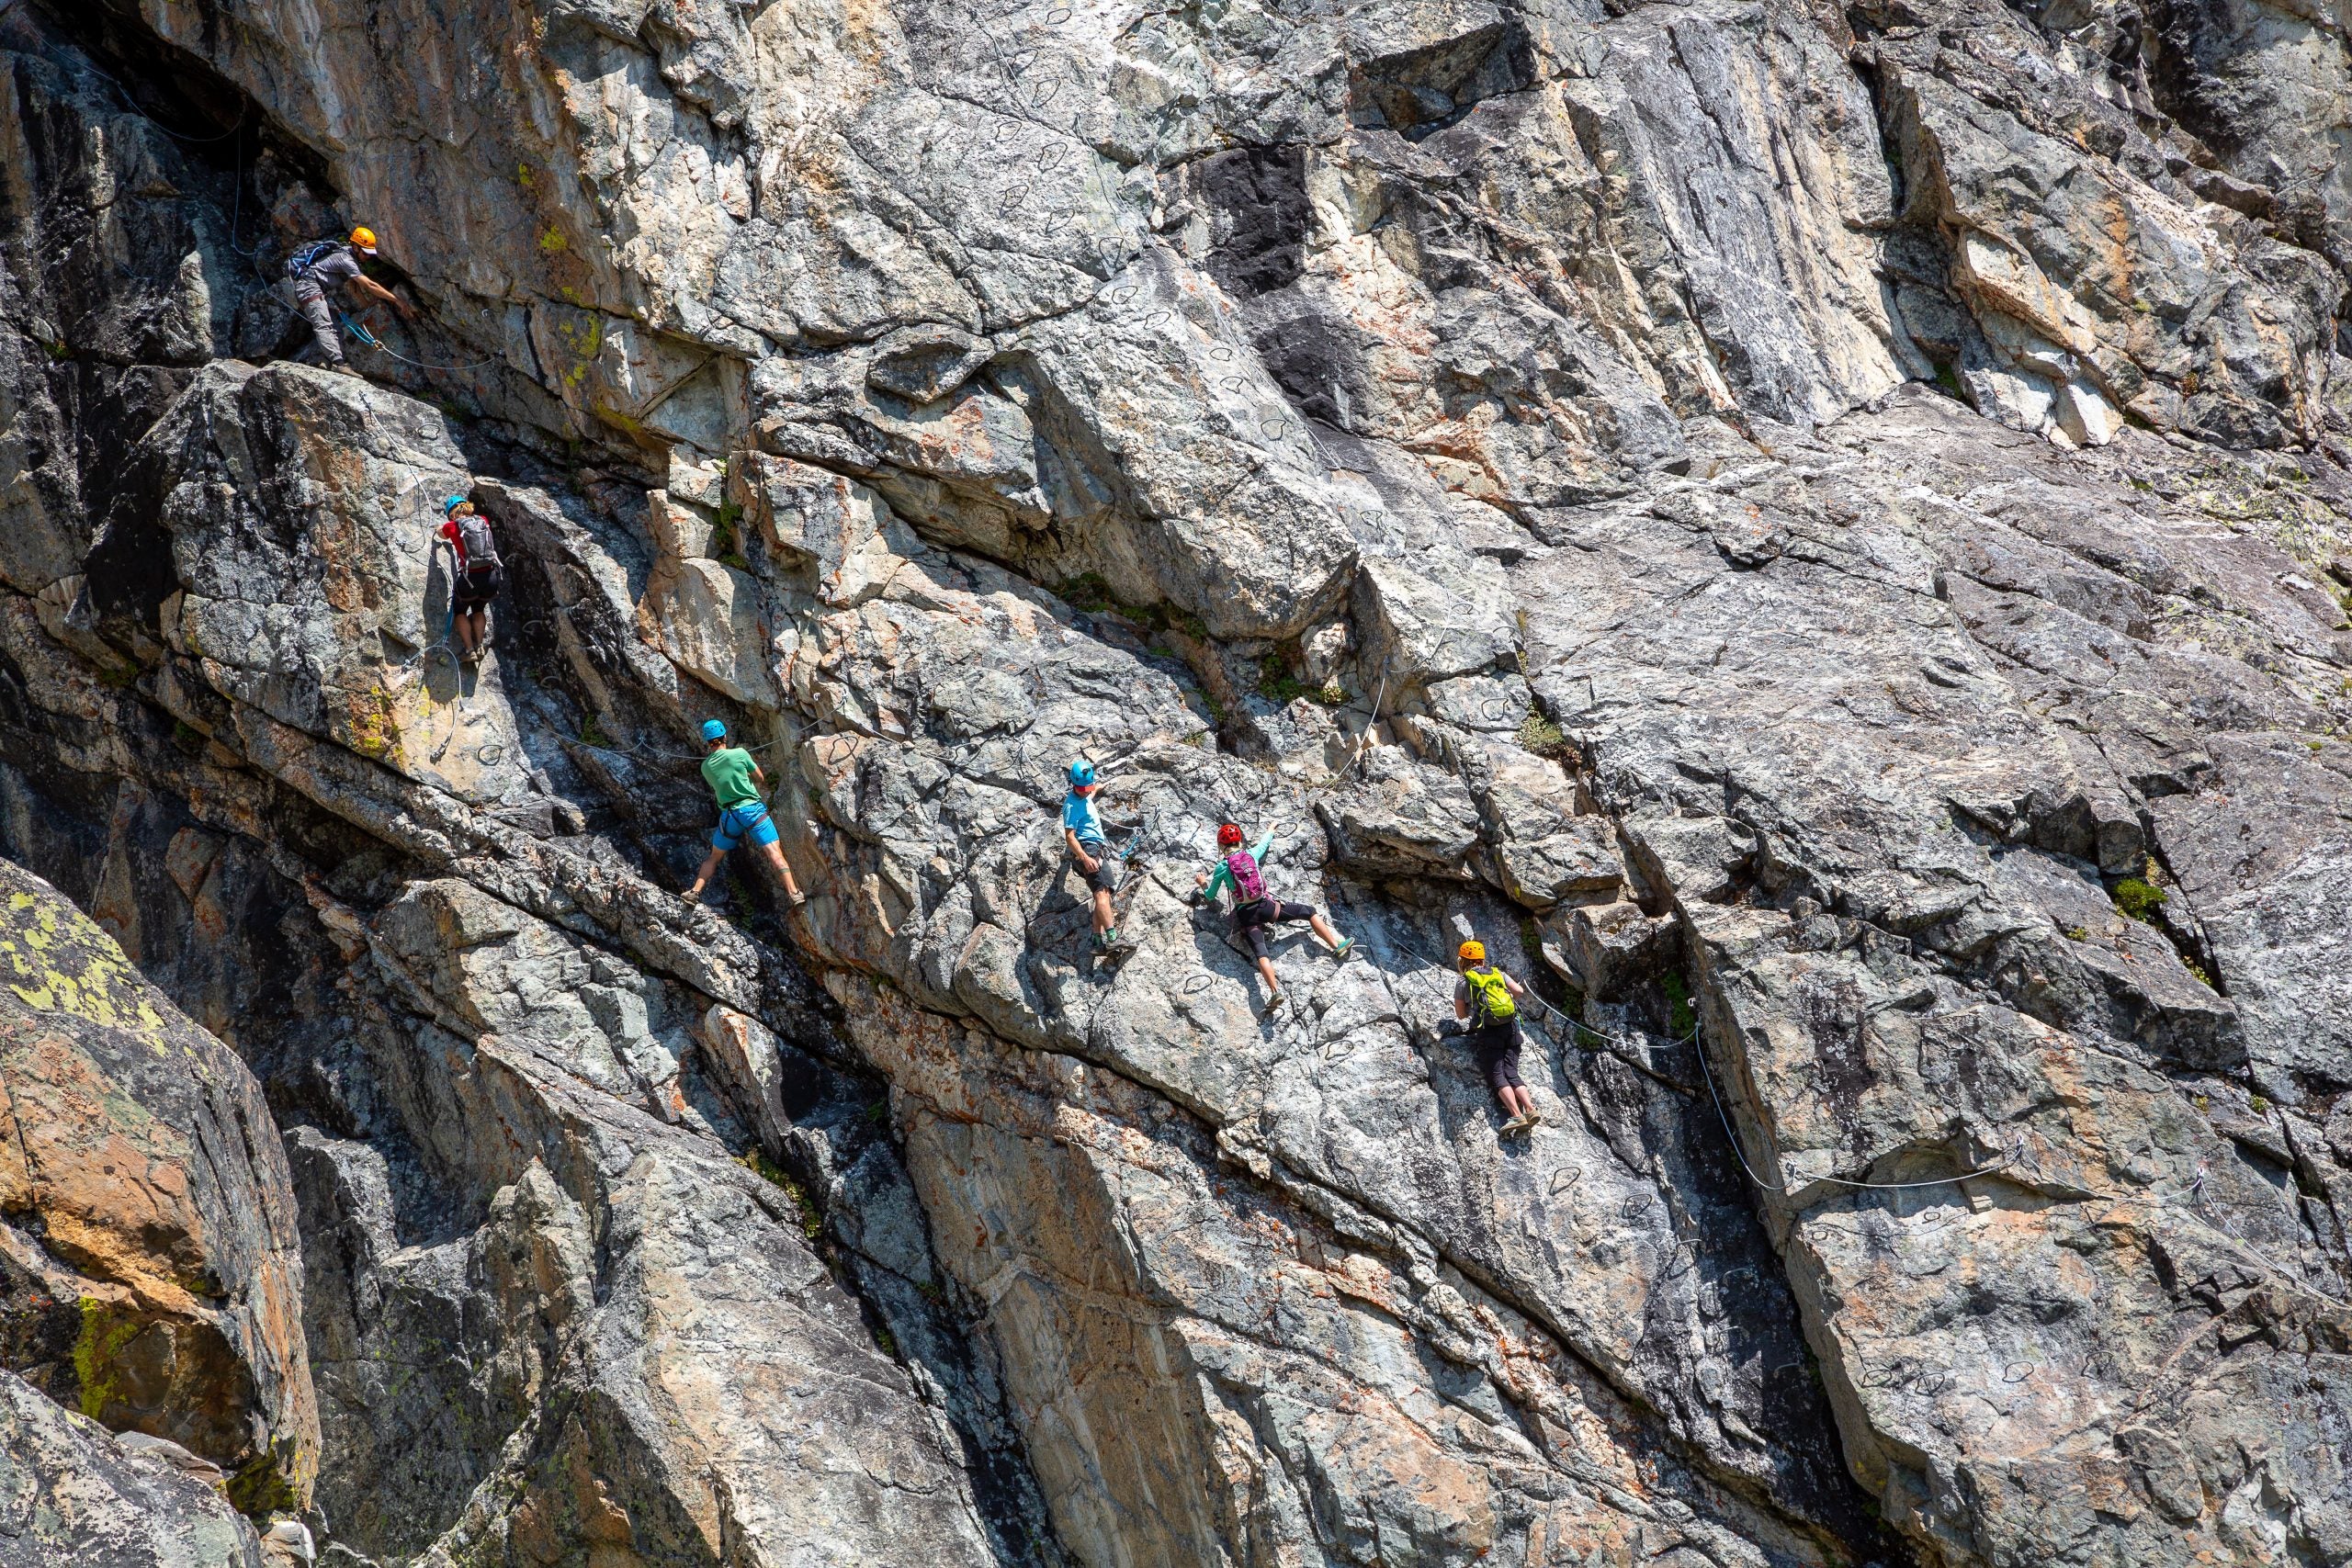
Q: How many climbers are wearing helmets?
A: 6